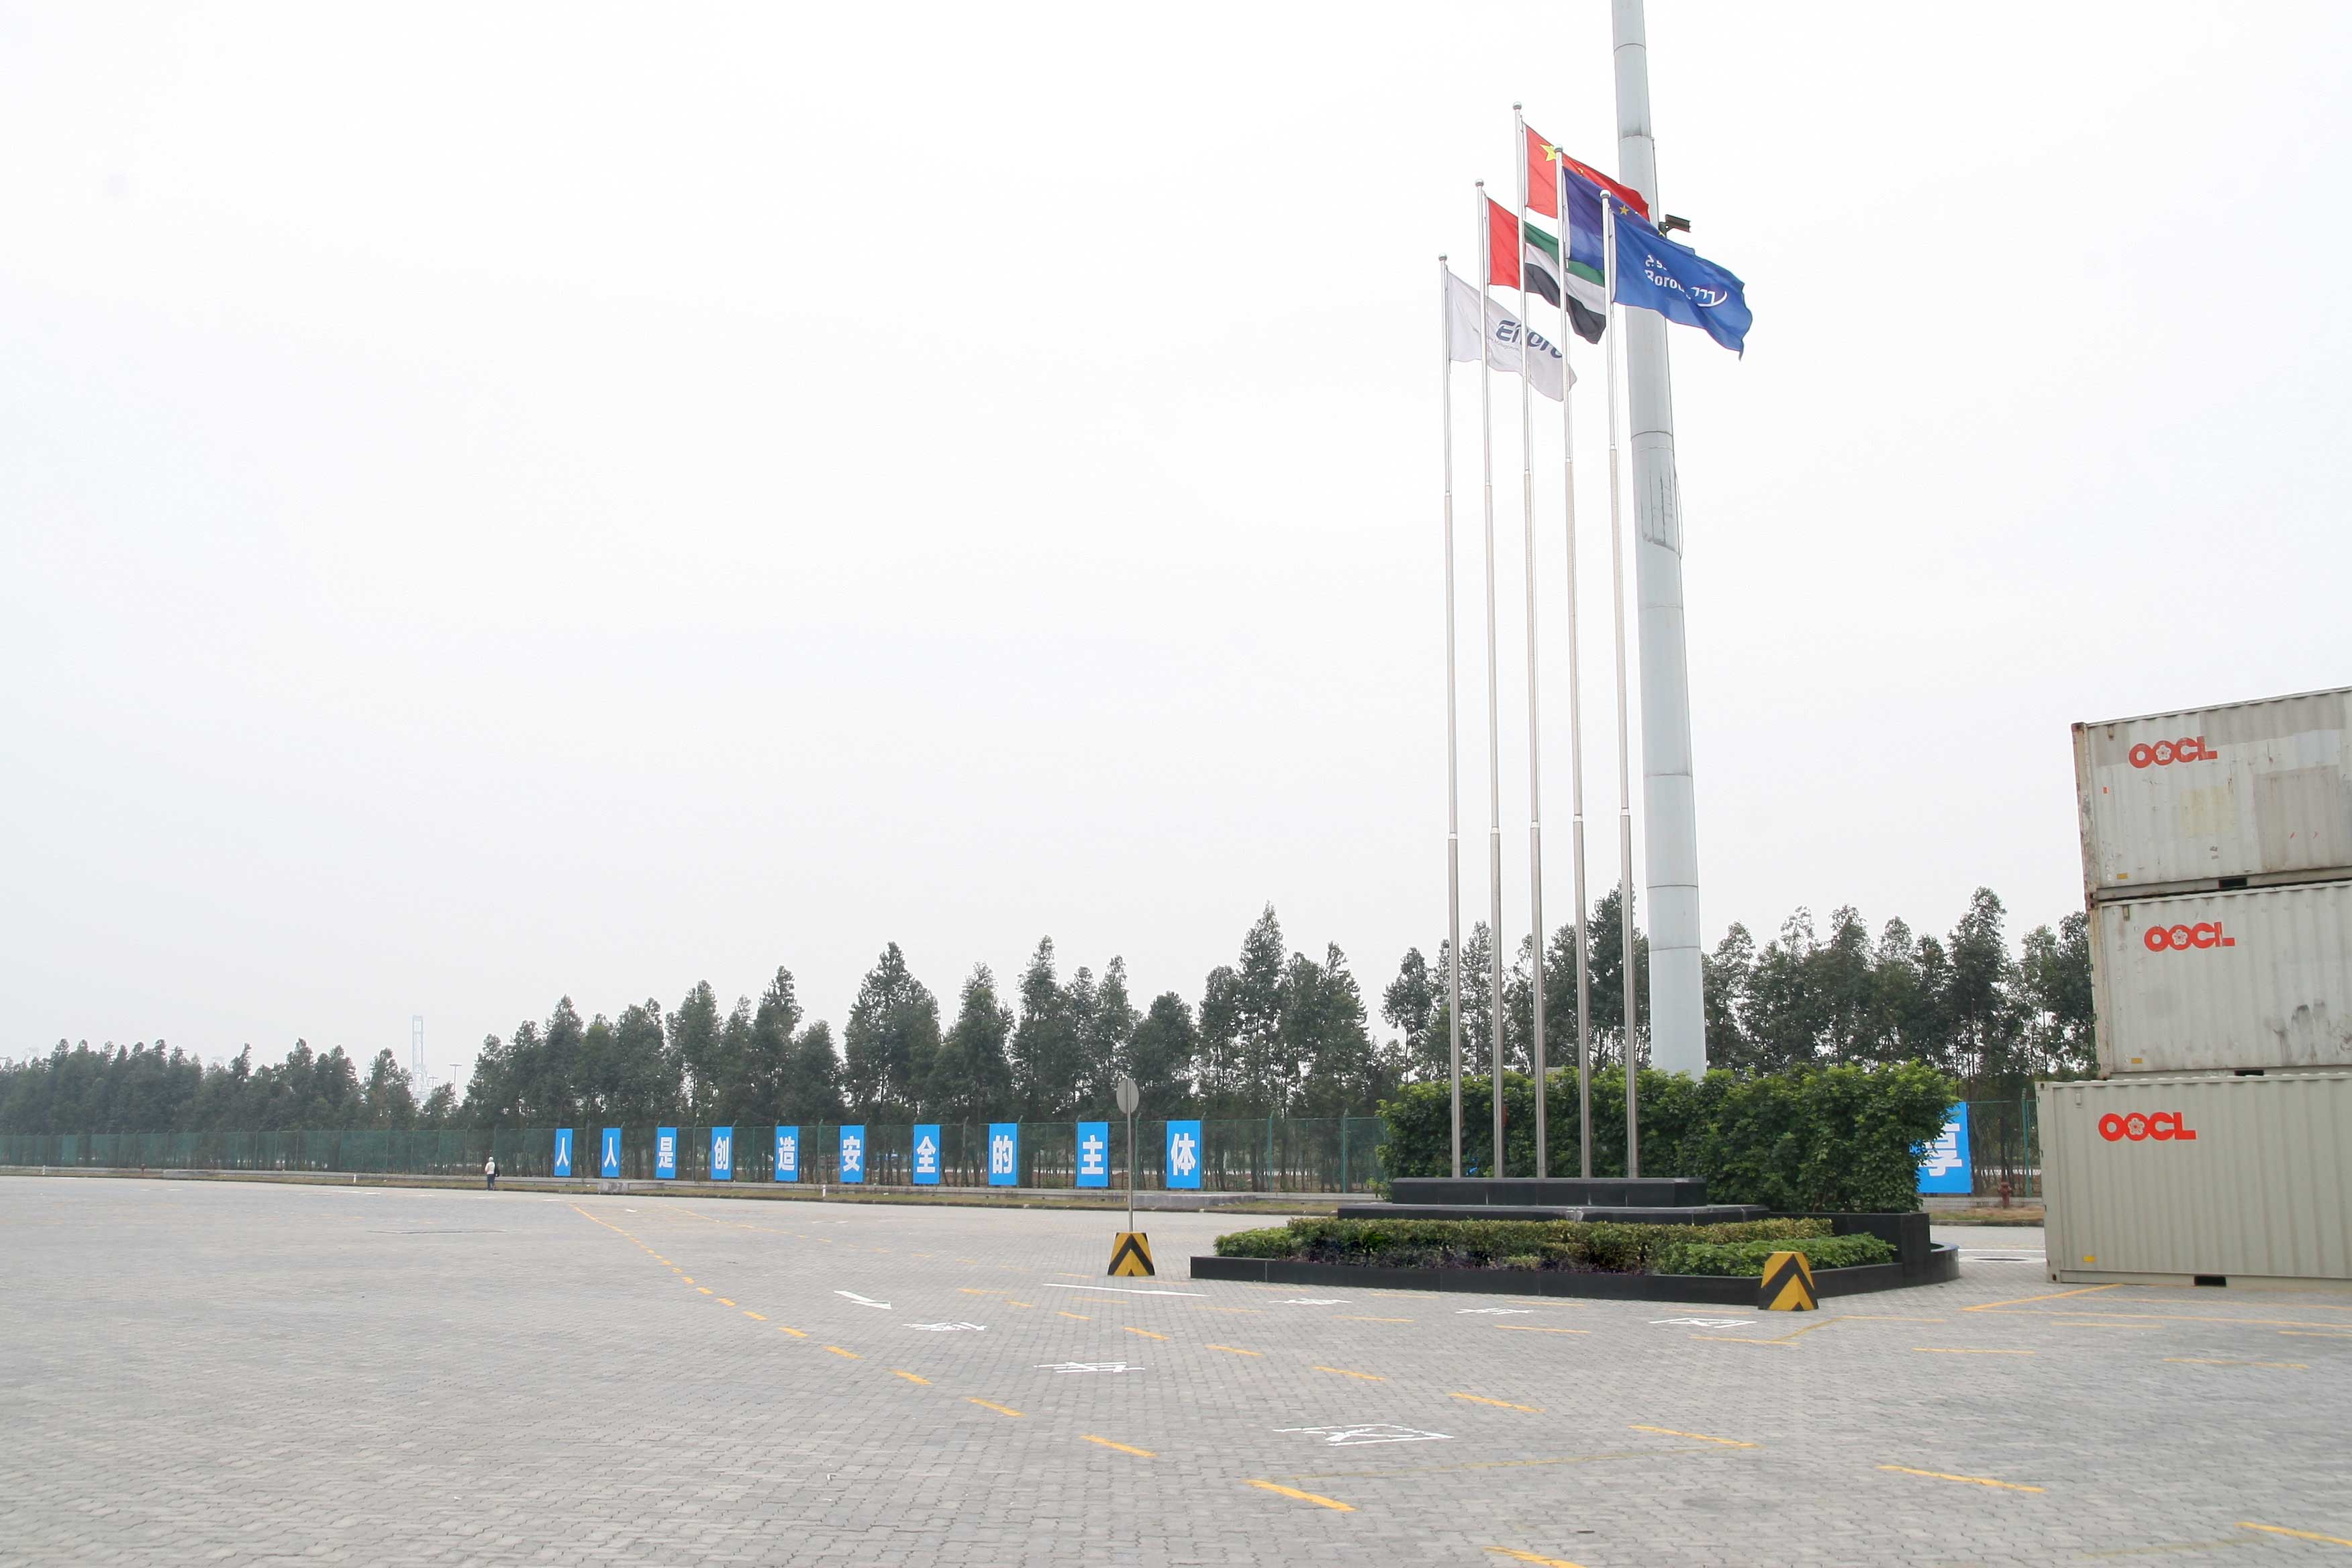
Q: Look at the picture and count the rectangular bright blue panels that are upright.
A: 11